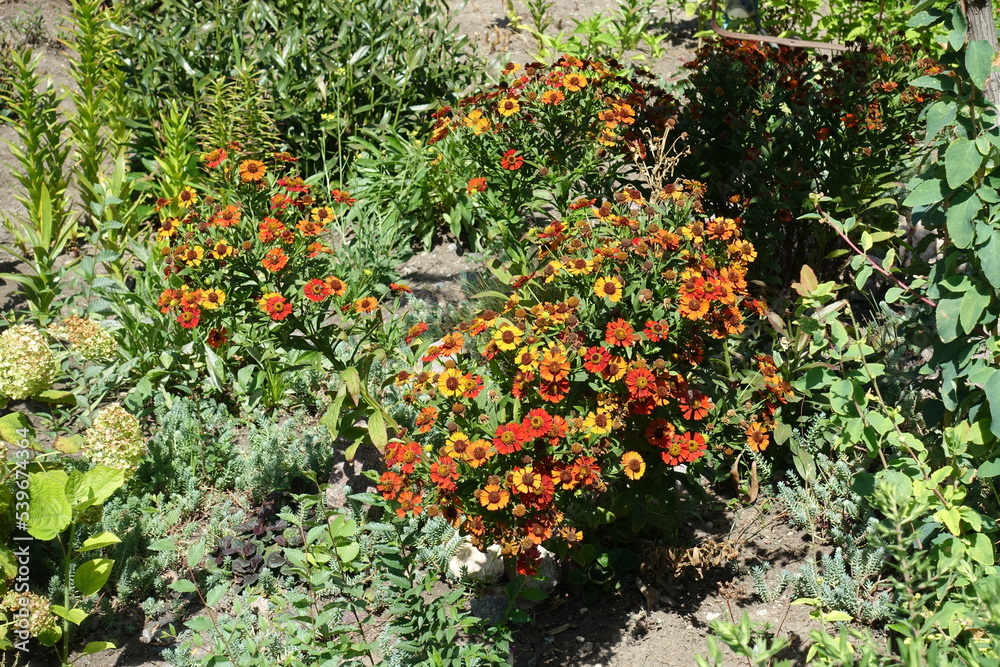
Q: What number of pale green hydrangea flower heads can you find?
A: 4